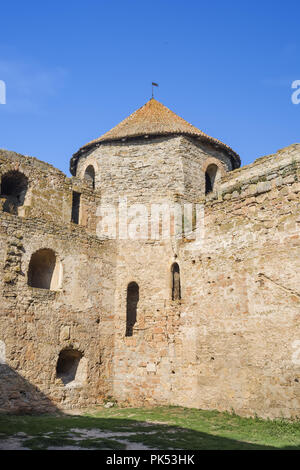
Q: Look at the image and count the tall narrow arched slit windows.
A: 2